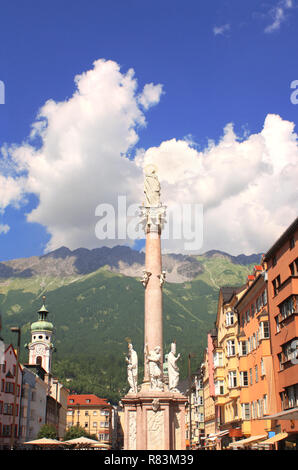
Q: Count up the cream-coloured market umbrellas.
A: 3